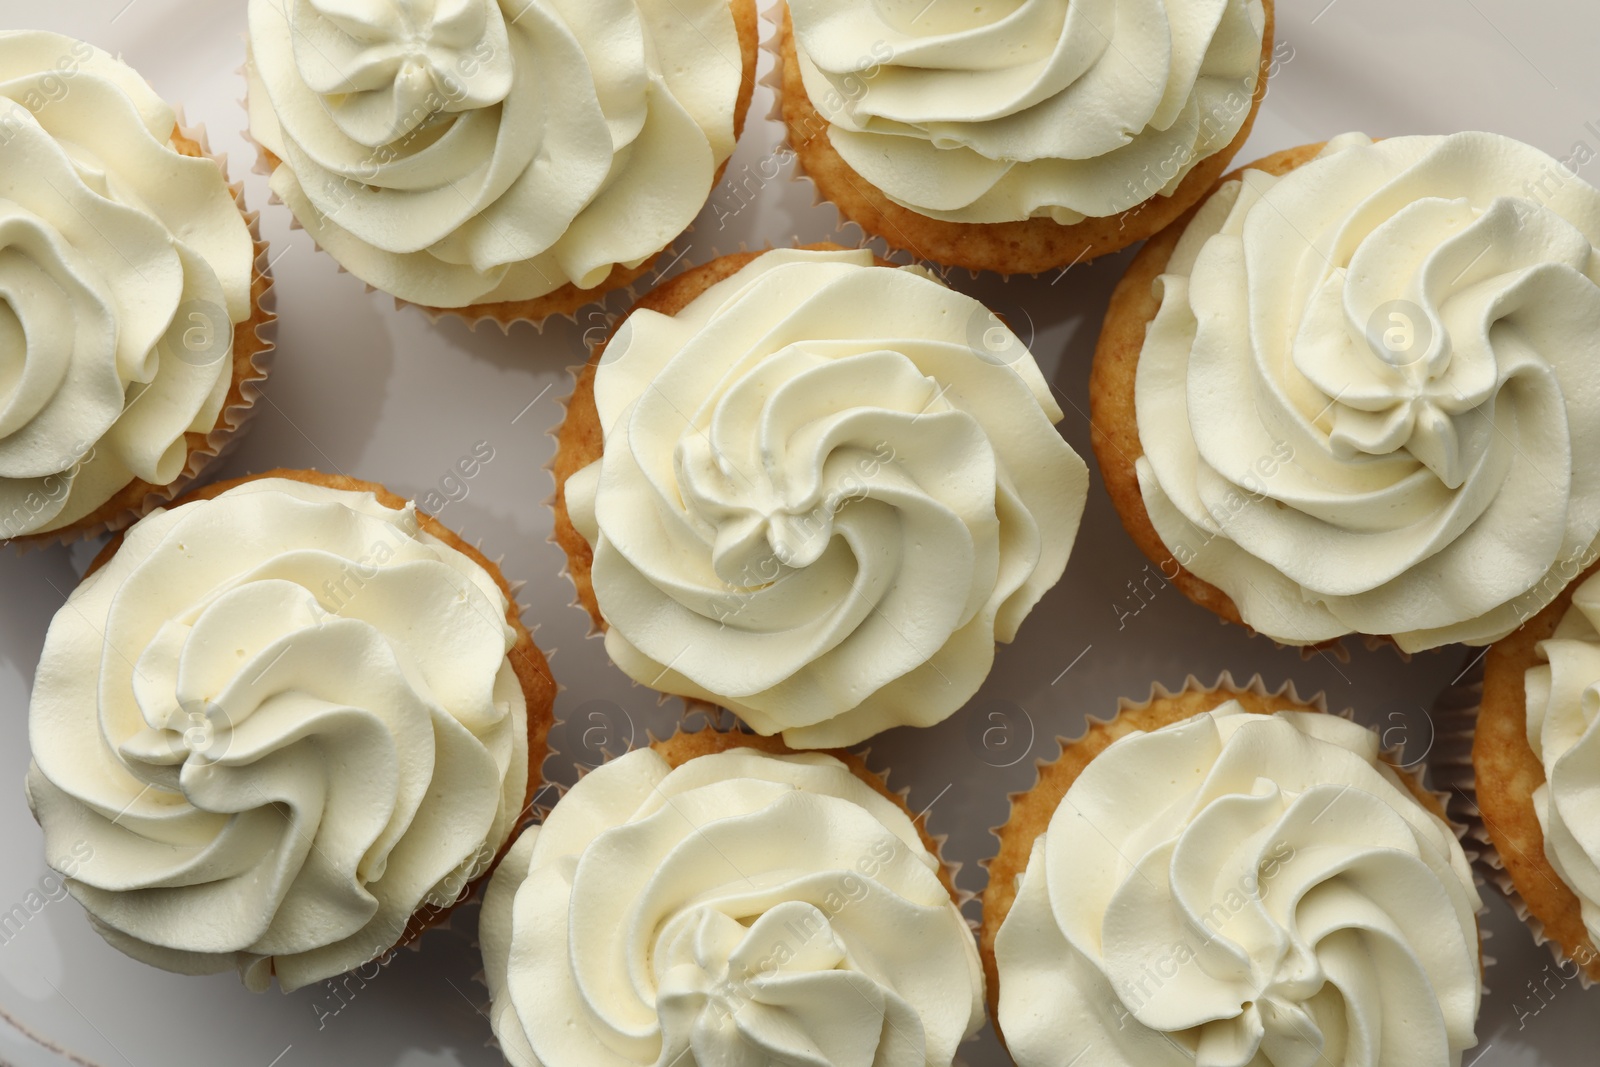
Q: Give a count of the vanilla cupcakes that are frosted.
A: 9